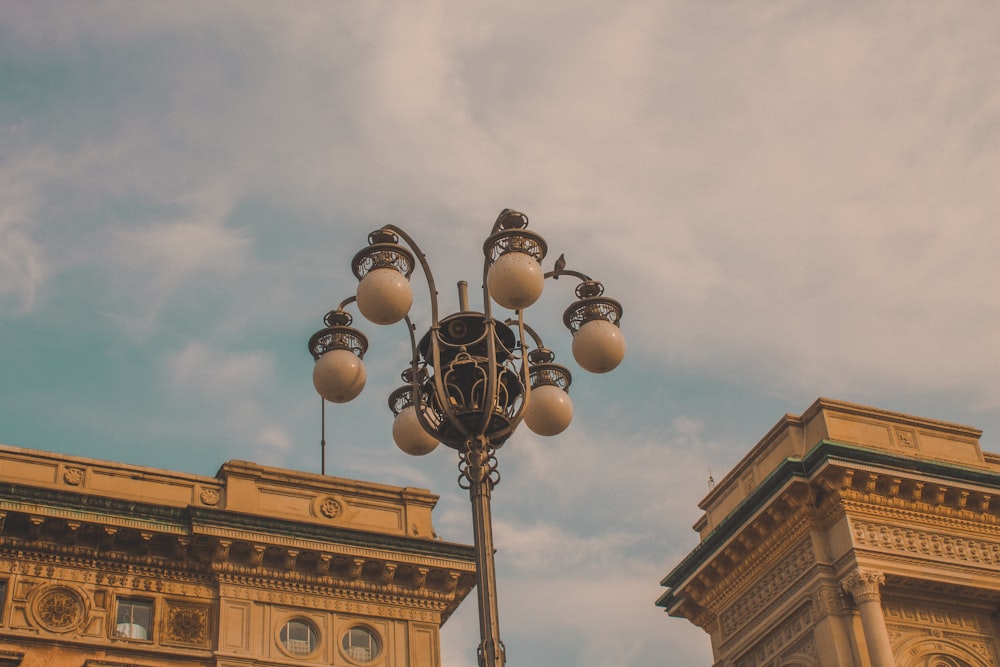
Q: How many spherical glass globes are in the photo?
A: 6